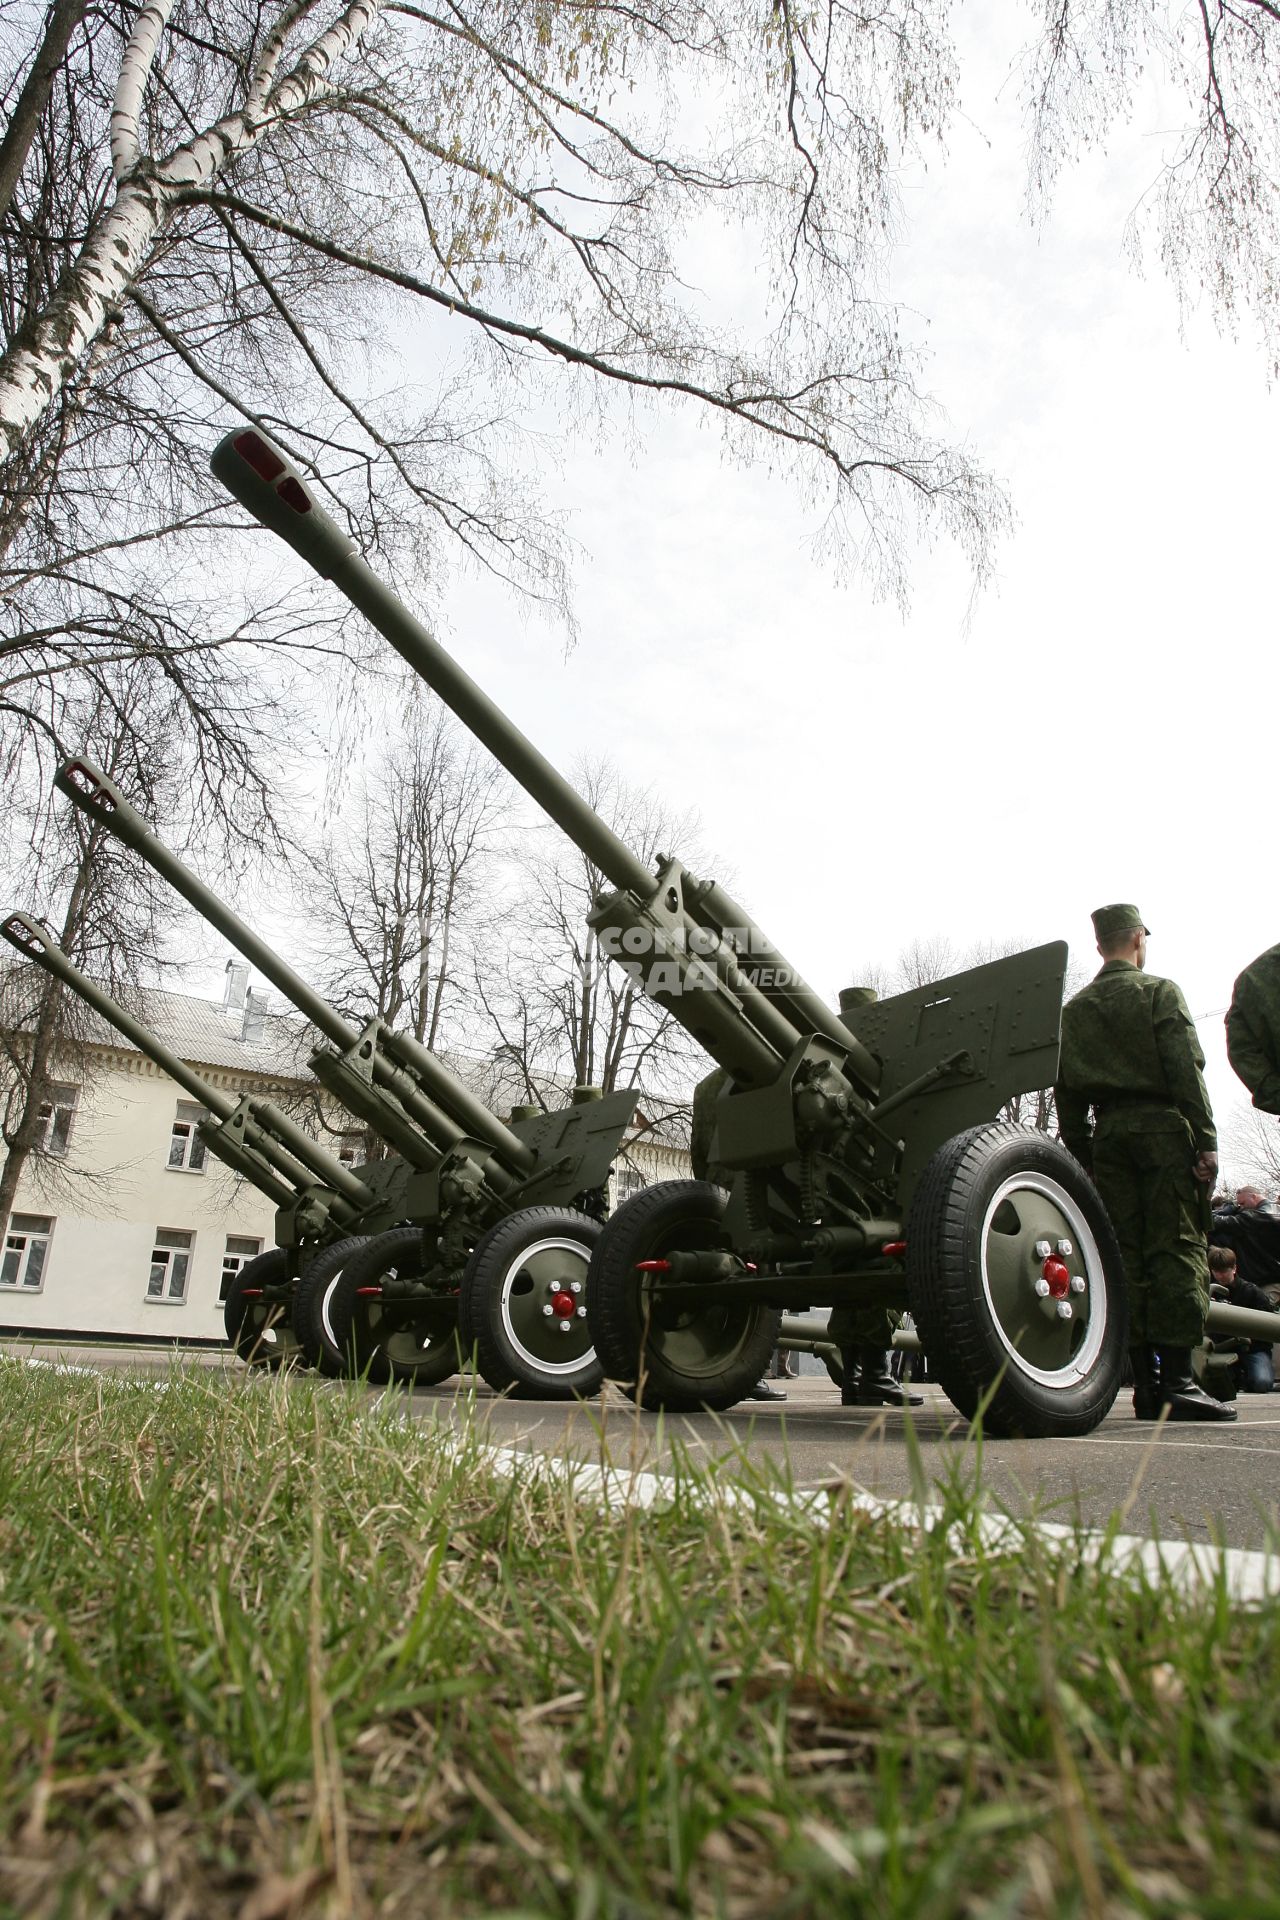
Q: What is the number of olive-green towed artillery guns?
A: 3